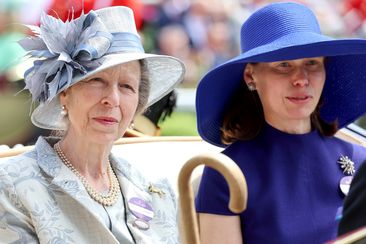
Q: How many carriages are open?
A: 1